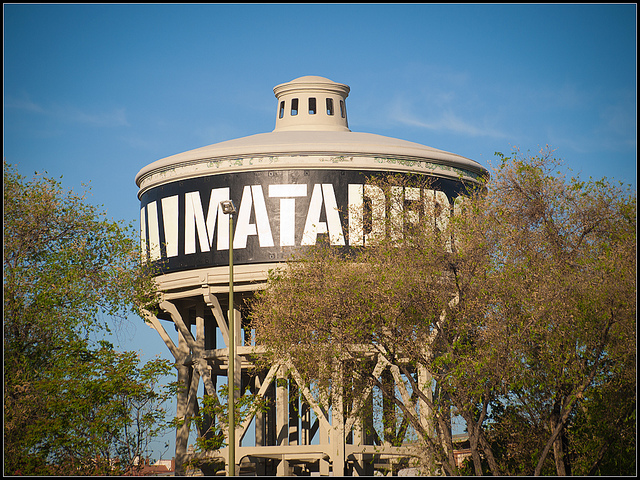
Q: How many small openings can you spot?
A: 5